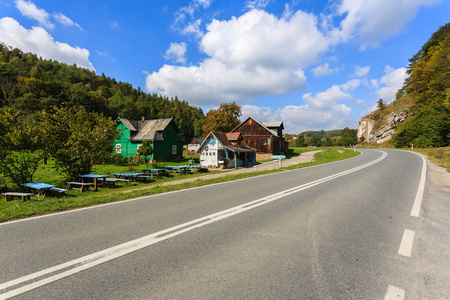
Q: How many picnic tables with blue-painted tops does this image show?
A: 6